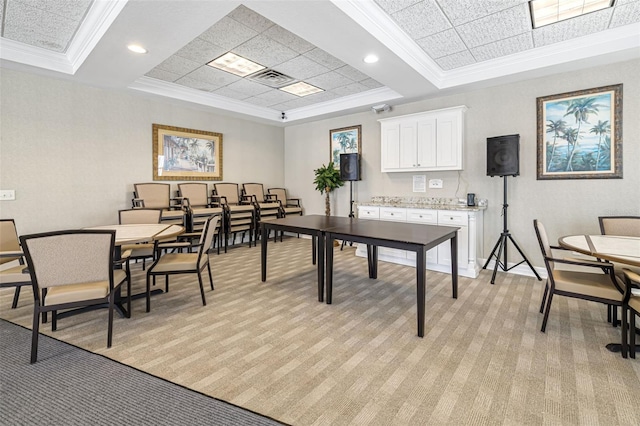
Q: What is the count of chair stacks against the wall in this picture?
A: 5